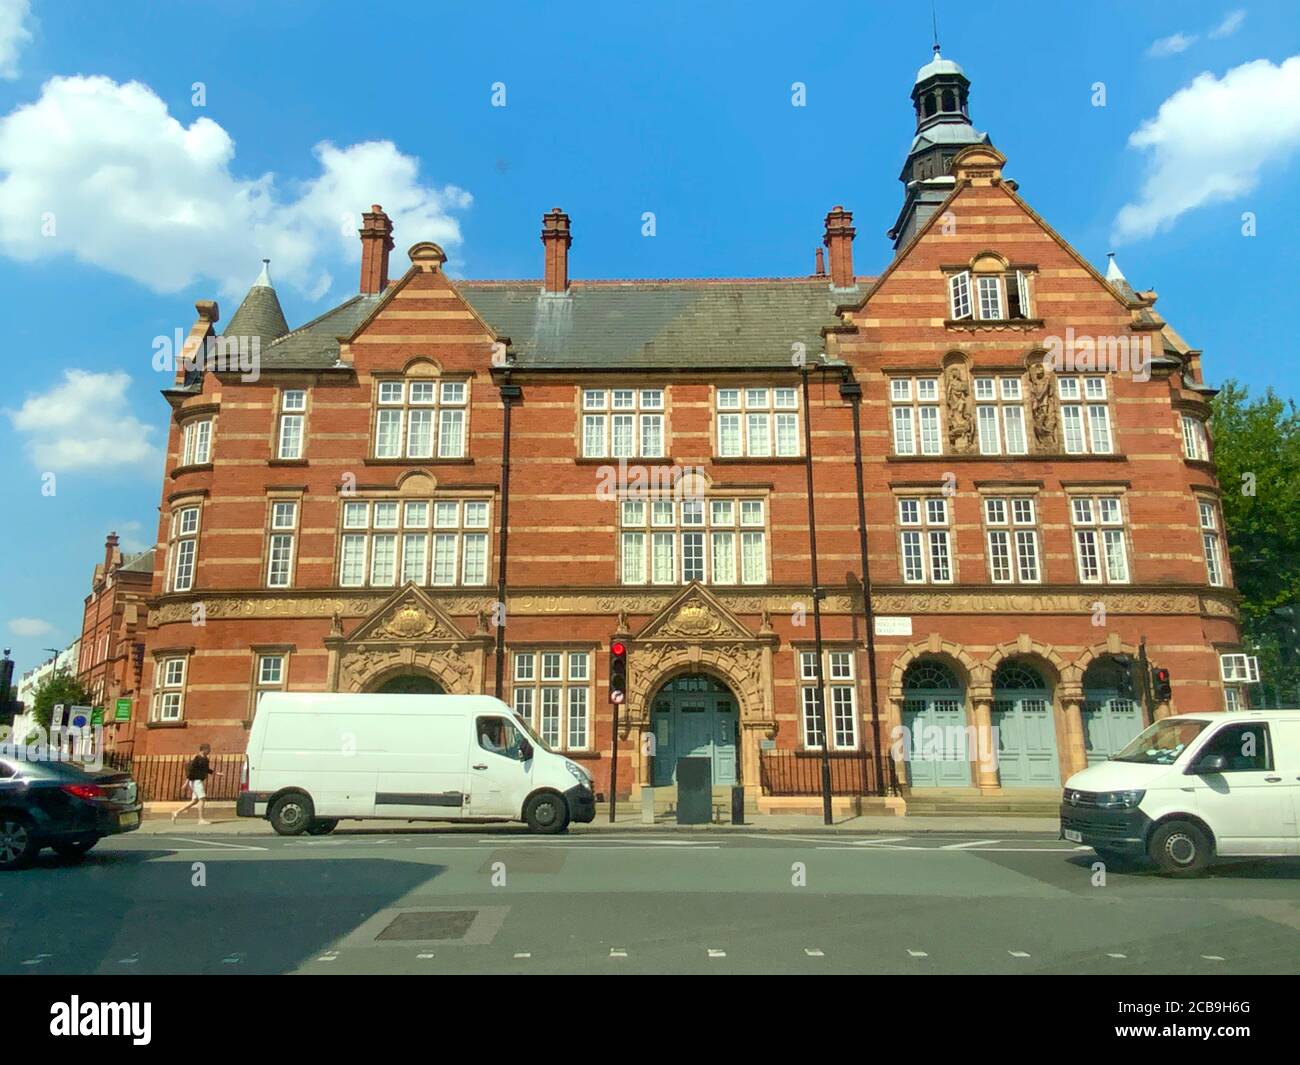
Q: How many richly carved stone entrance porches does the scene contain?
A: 2